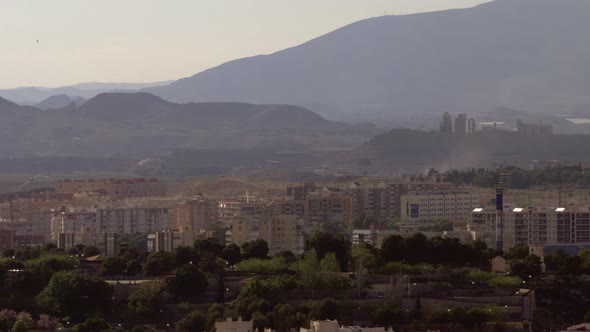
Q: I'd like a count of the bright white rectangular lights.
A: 3